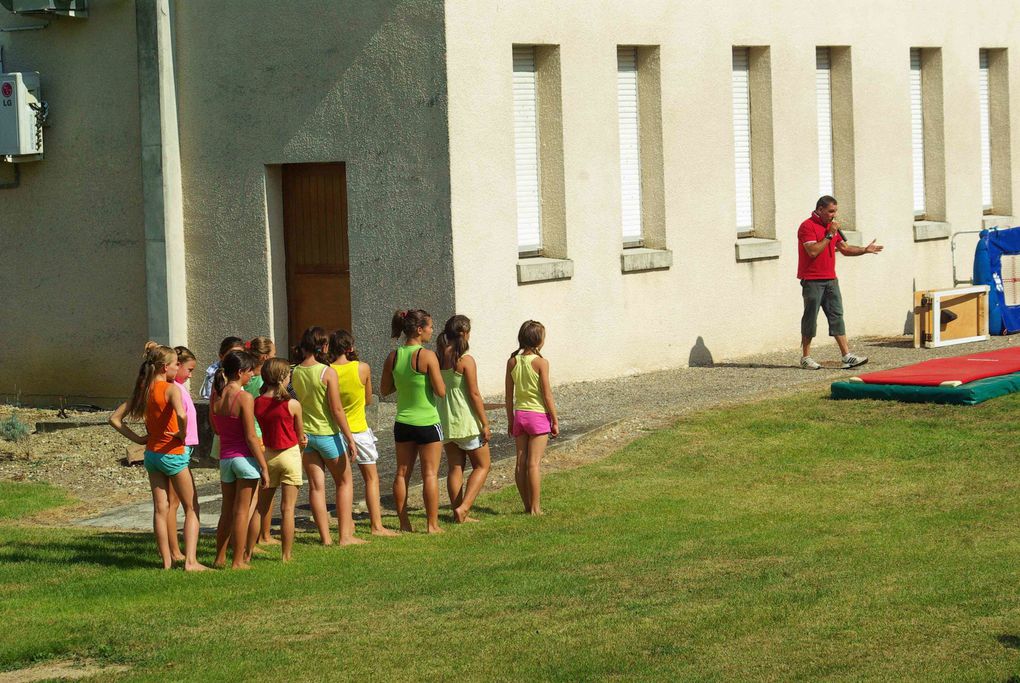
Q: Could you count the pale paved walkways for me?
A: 1